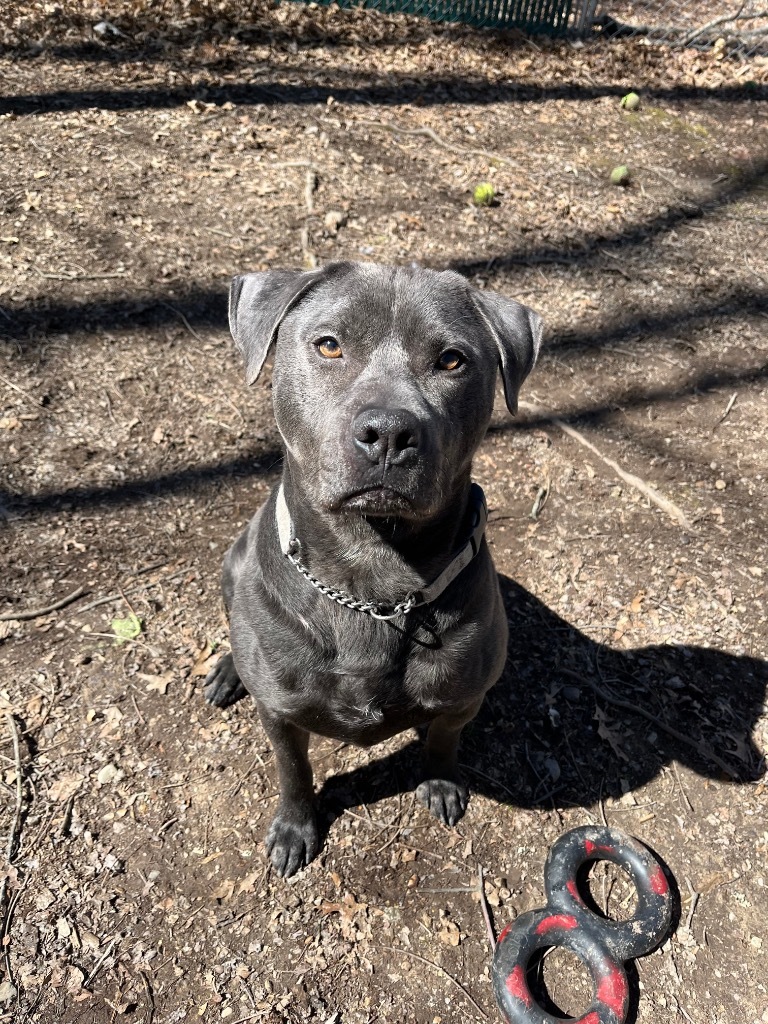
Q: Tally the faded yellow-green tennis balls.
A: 3